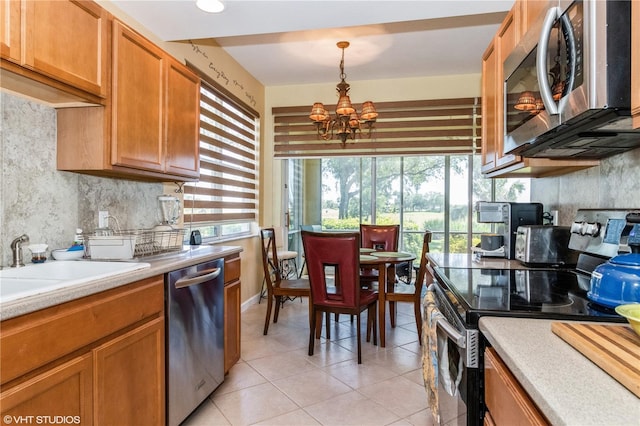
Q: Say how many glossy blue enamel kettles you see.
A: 1